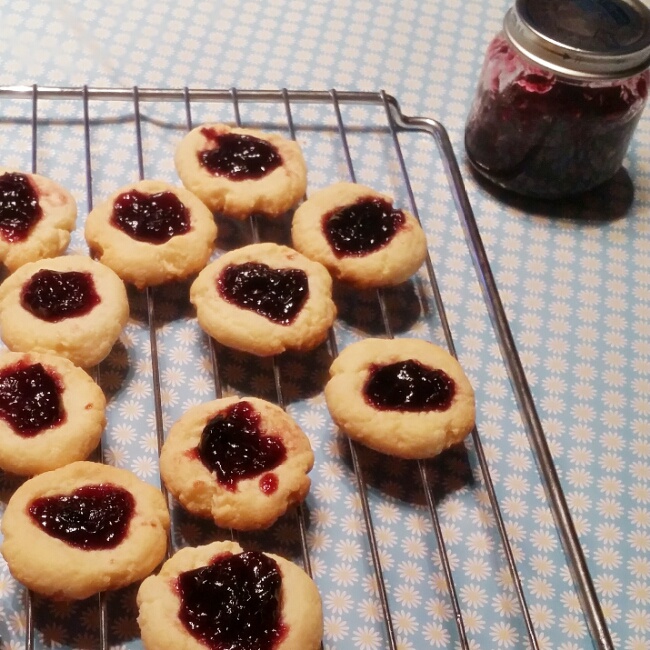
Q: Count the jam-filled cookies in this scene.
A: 11